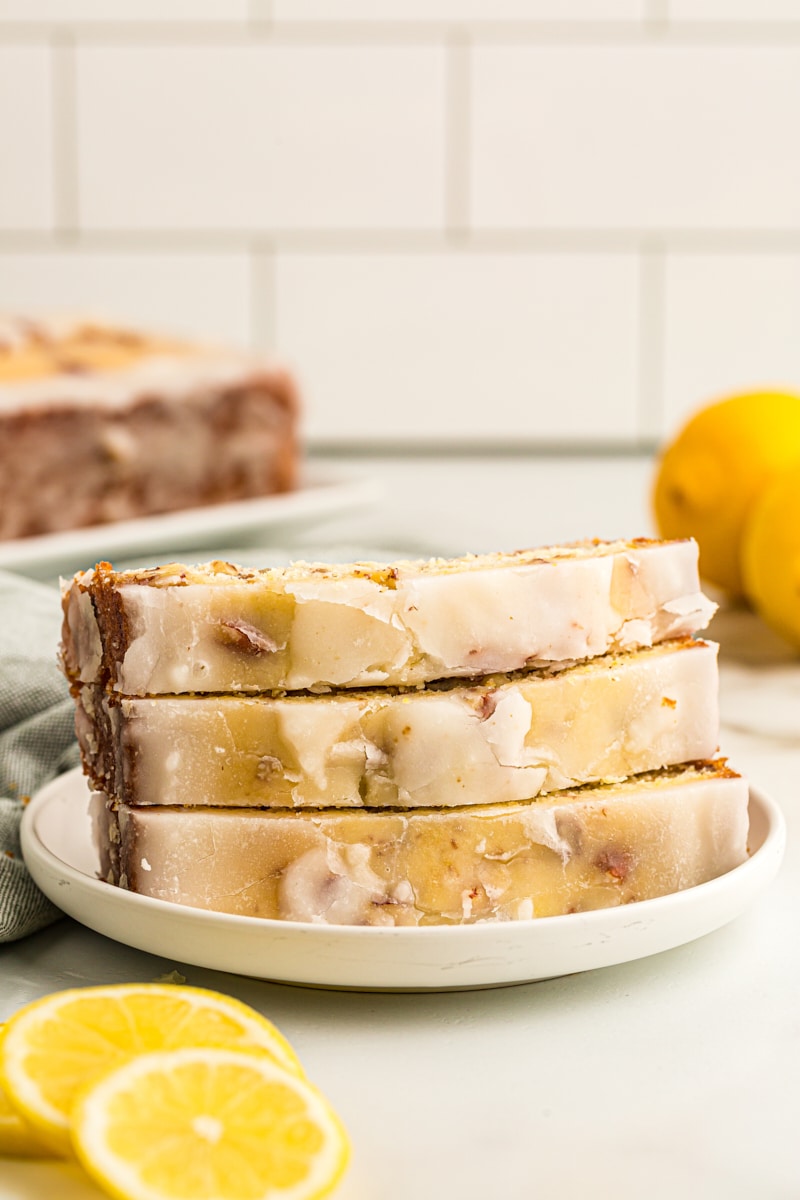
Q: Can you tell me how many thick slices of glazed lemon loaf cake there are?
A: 3